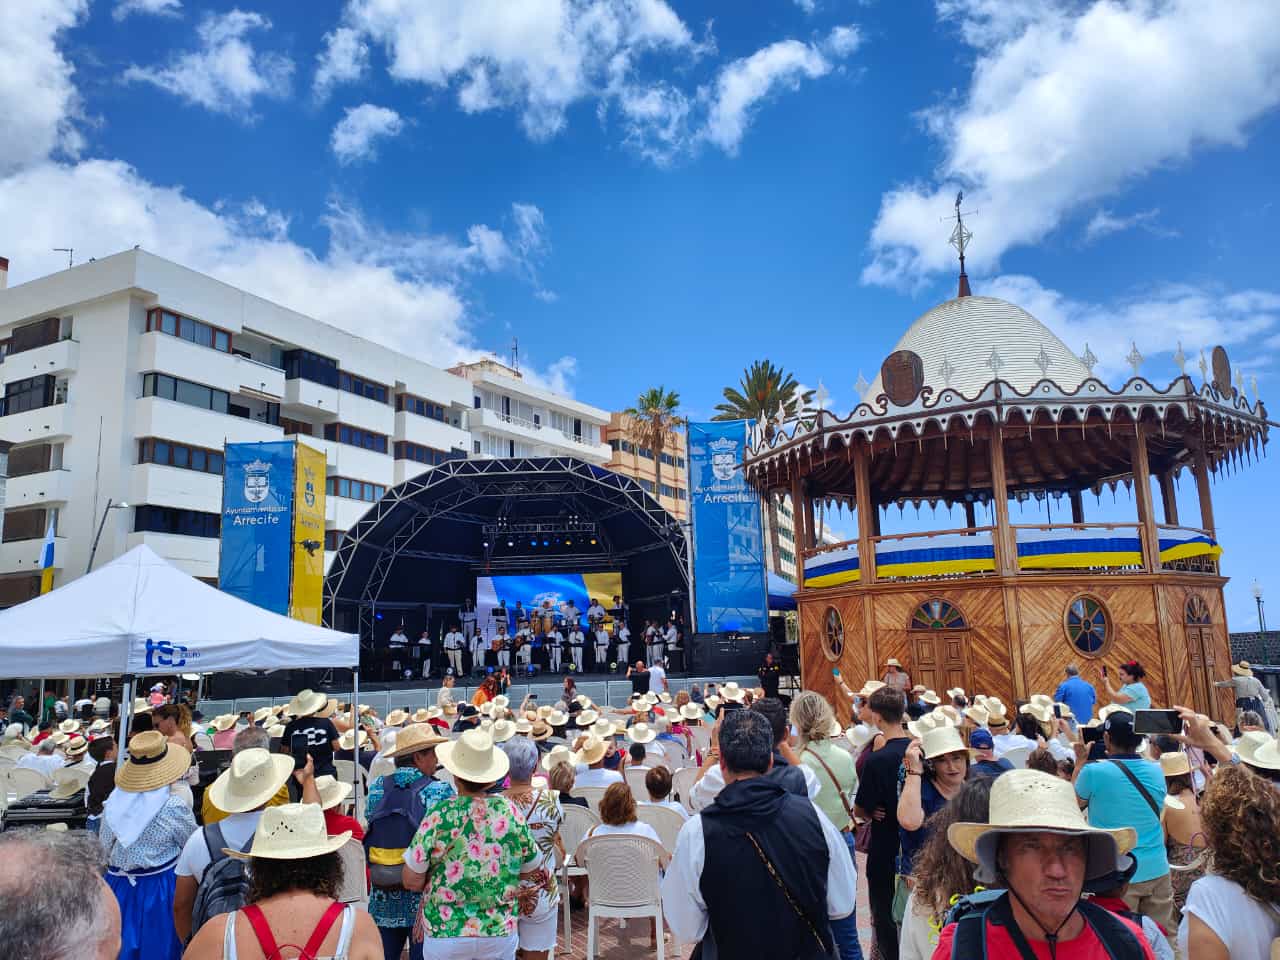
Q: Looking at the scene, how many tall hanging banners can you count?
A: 3